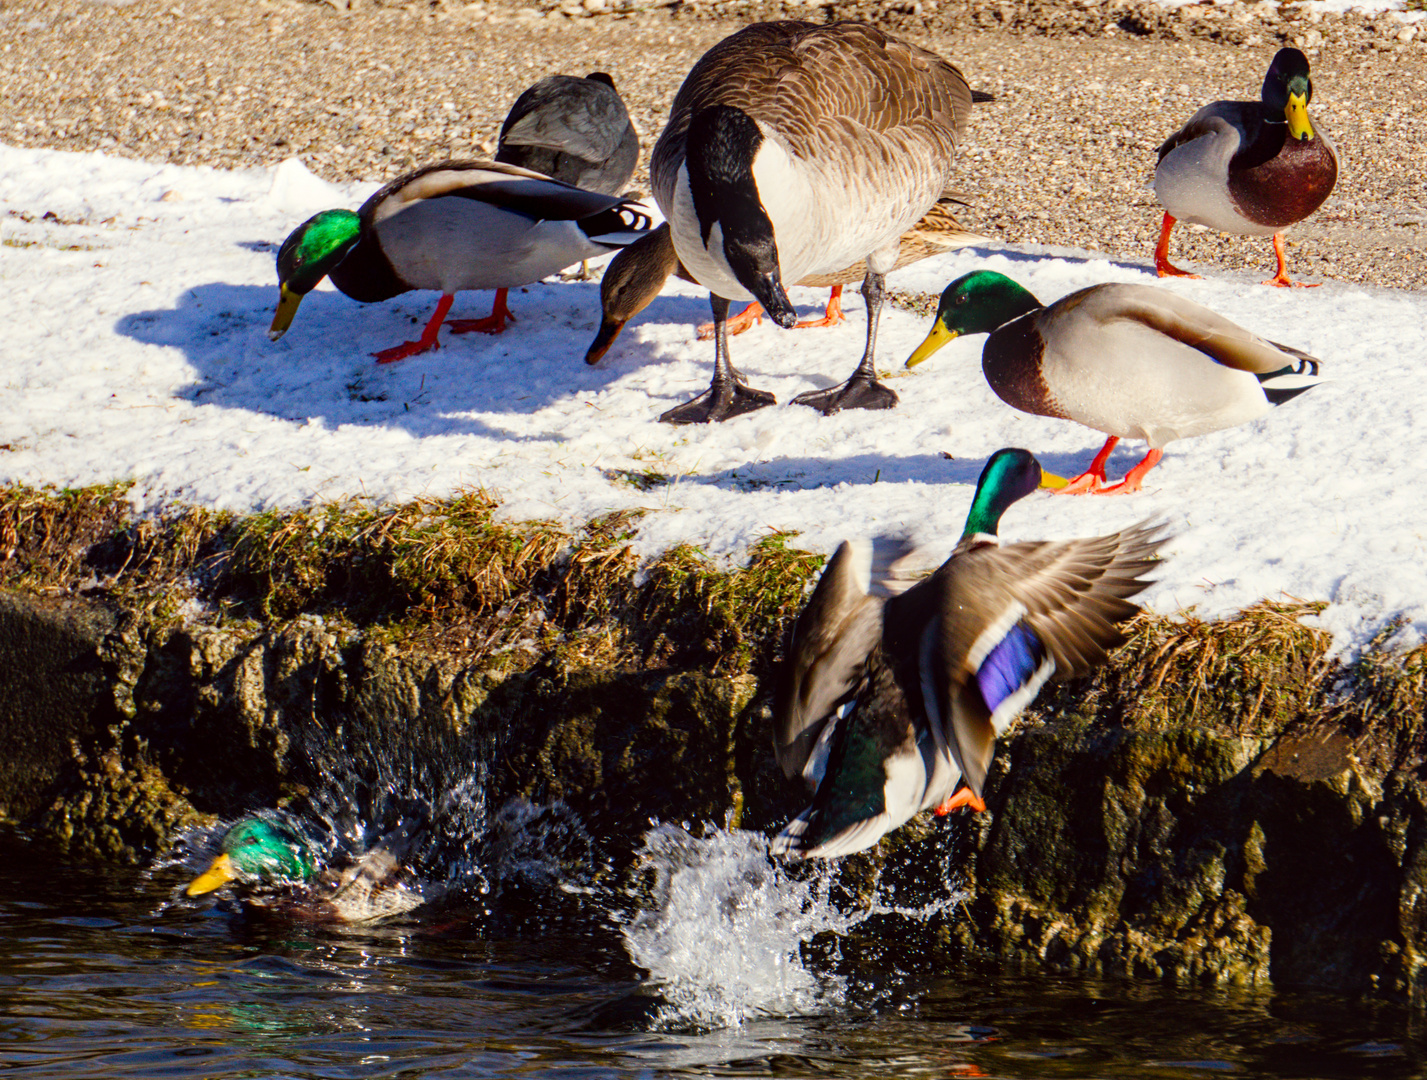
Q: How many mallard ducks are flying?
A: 1